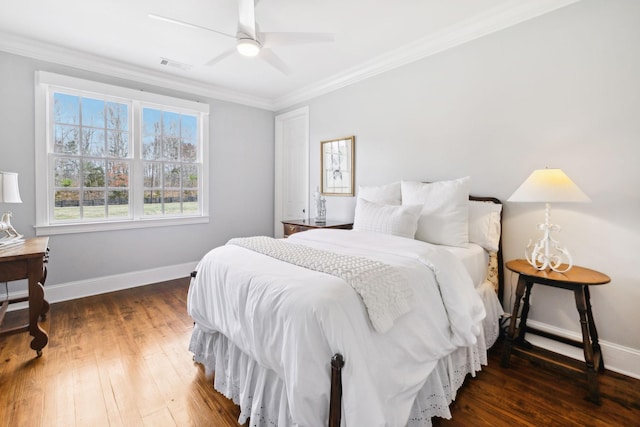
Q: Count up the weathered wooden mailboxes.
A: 0